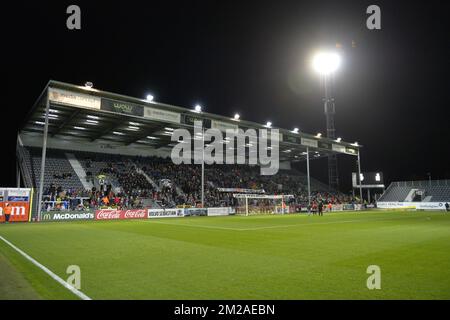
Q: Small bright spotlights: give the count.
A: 9